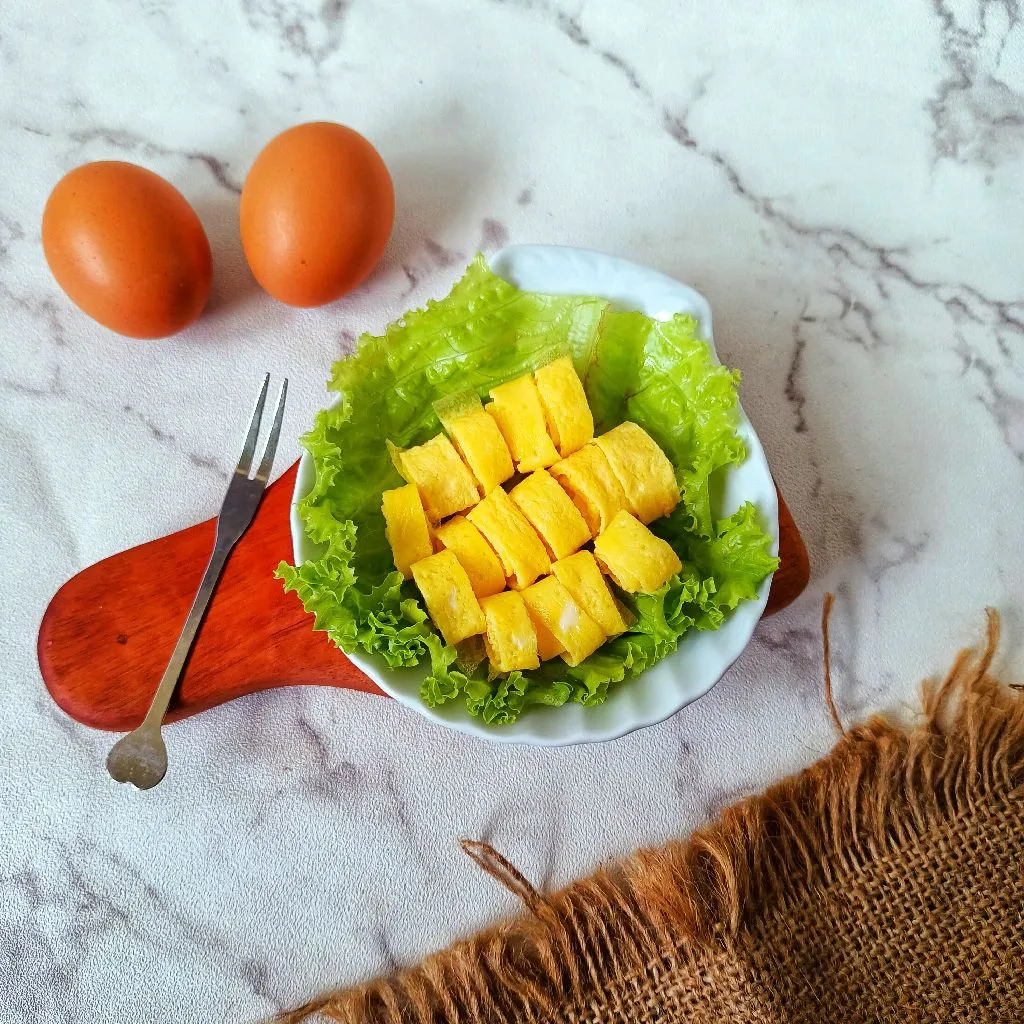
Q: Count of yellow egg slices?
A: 15